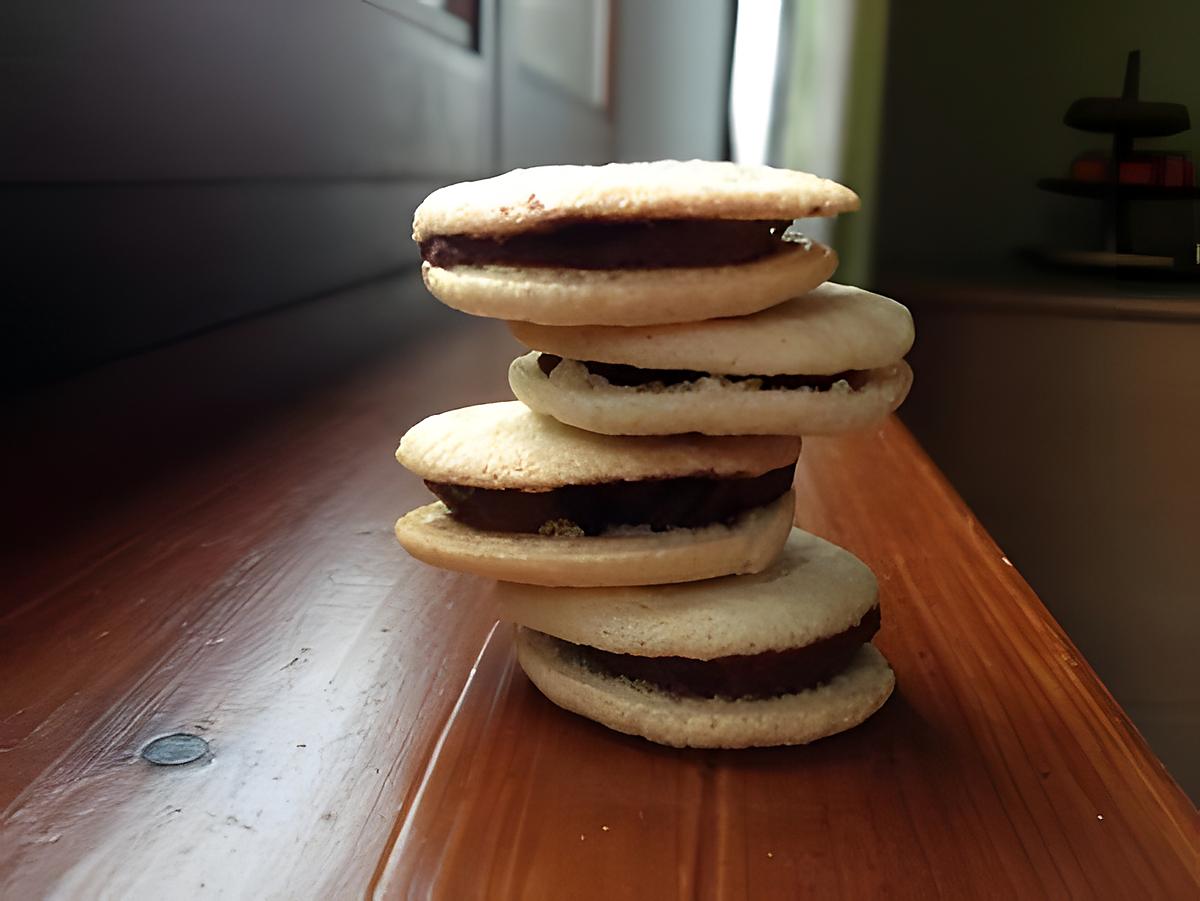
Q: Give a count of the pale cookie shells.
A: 8